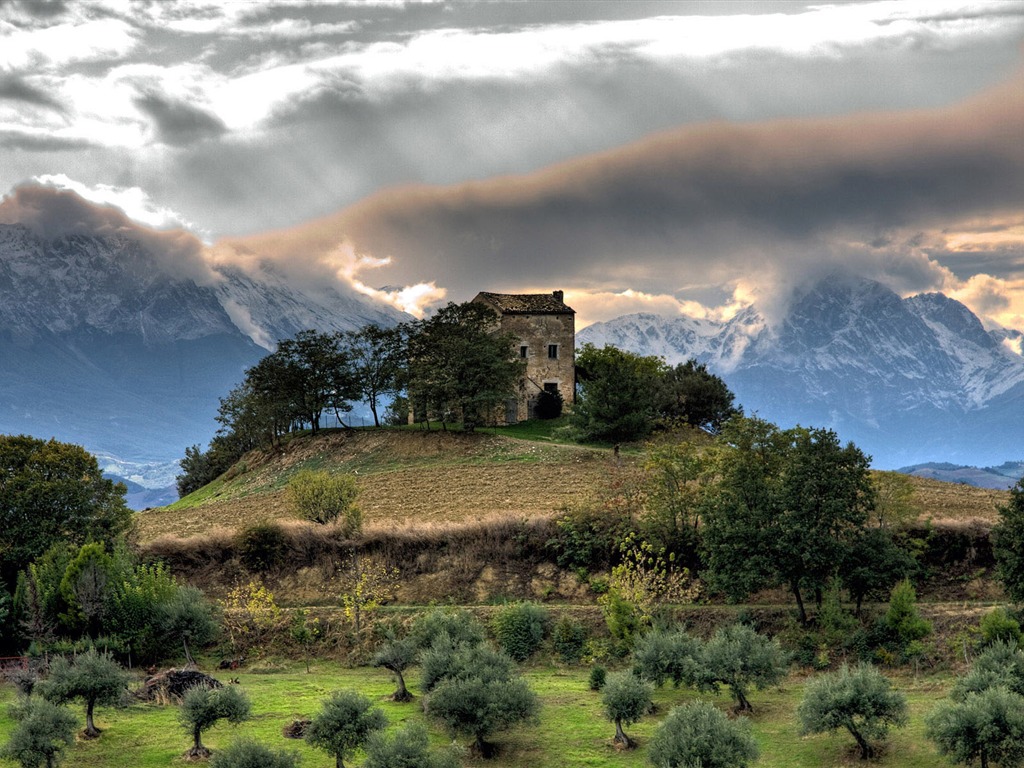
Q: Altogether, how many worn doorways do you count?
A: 2